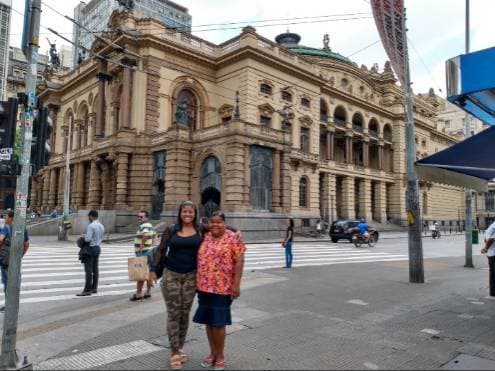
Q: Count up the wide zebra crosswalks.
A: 1